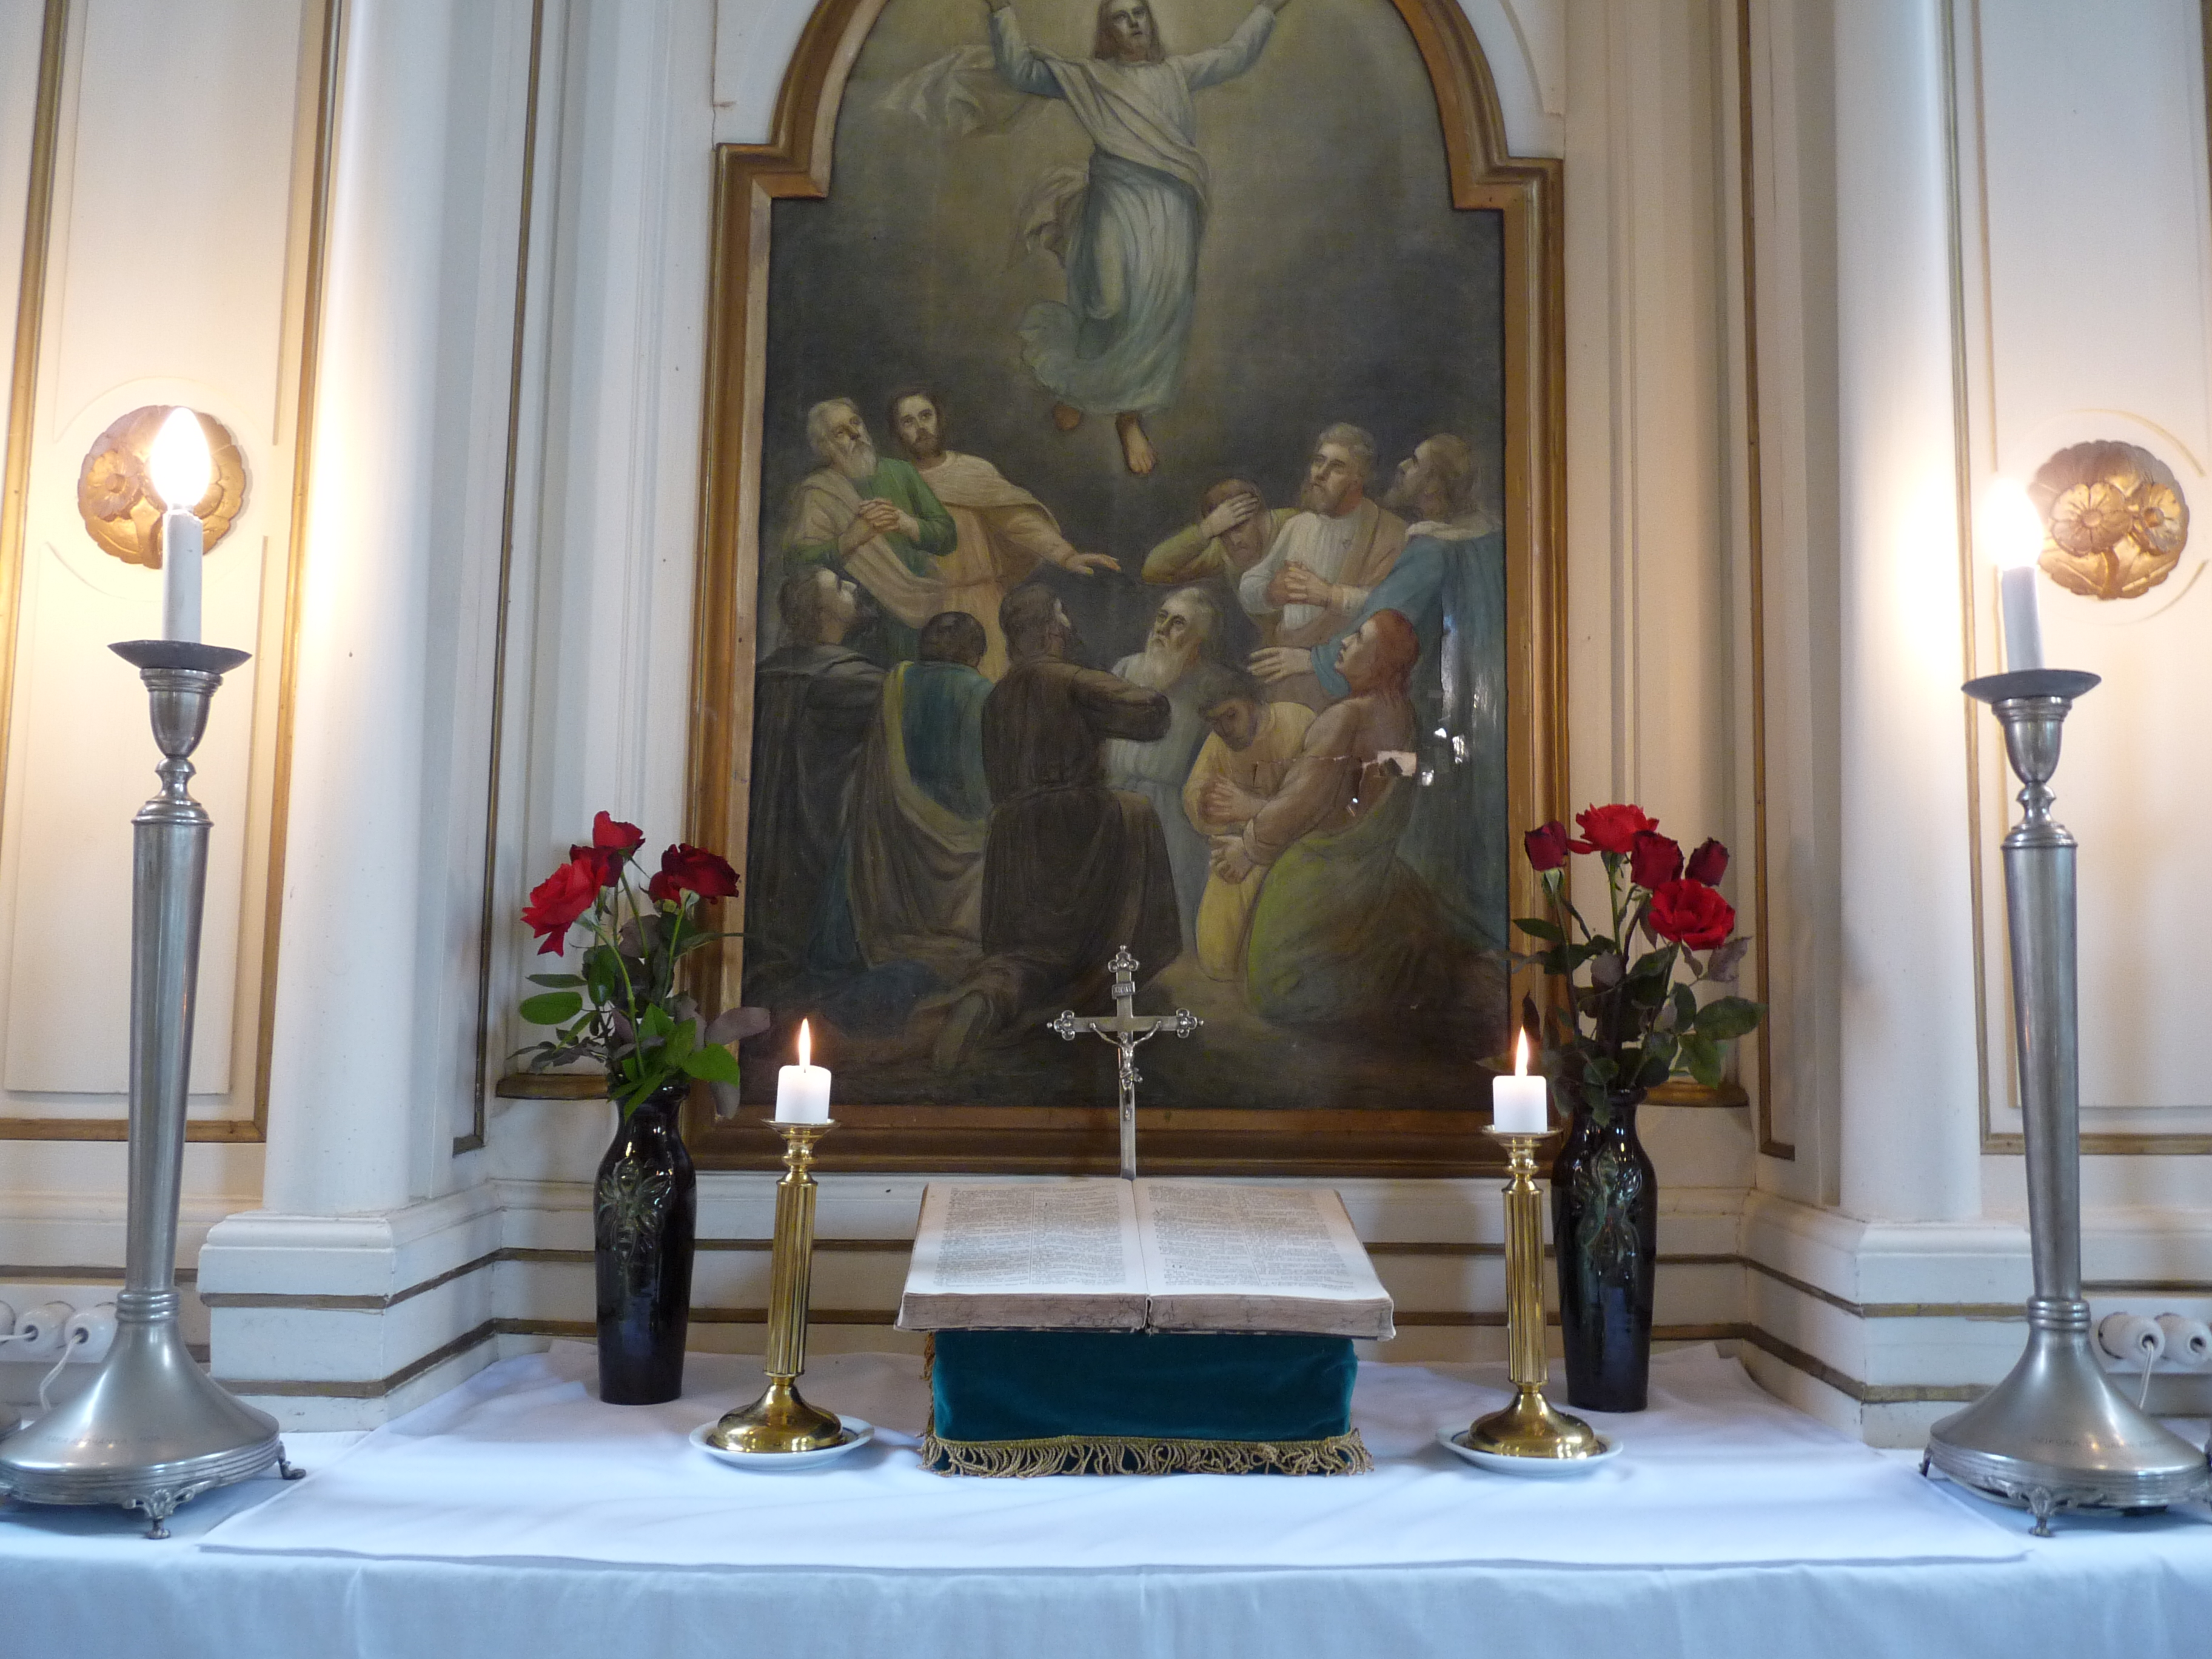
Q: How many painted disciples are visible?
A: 11